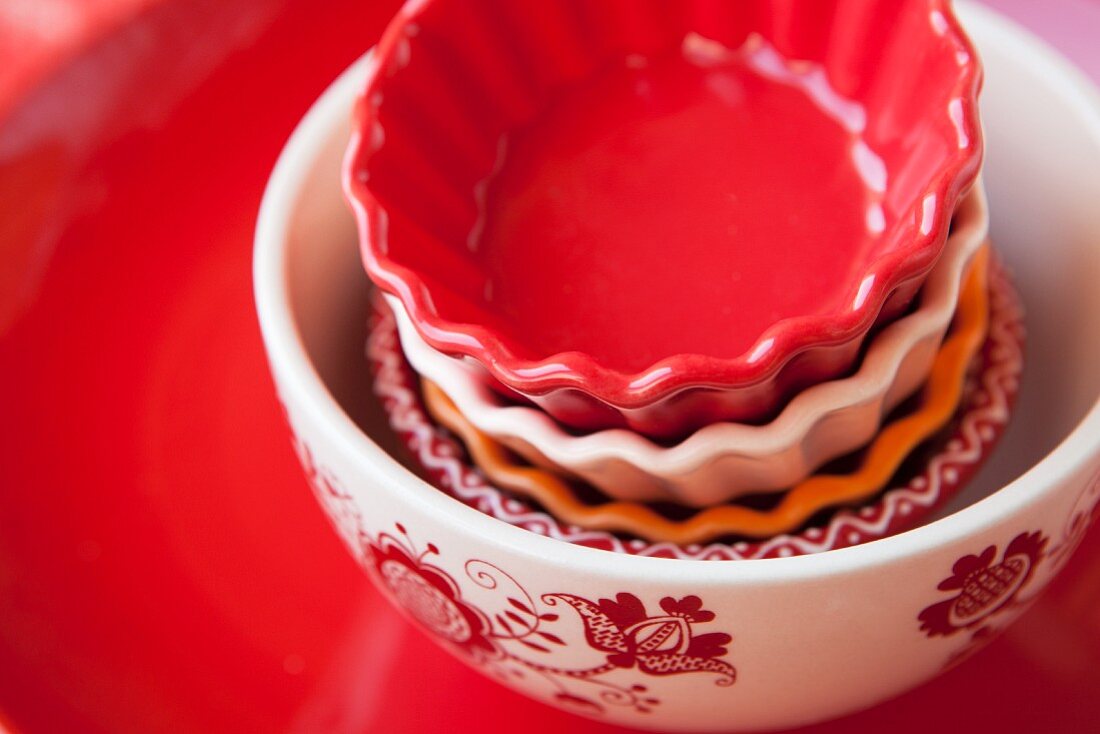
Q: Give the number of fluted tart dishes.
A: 3